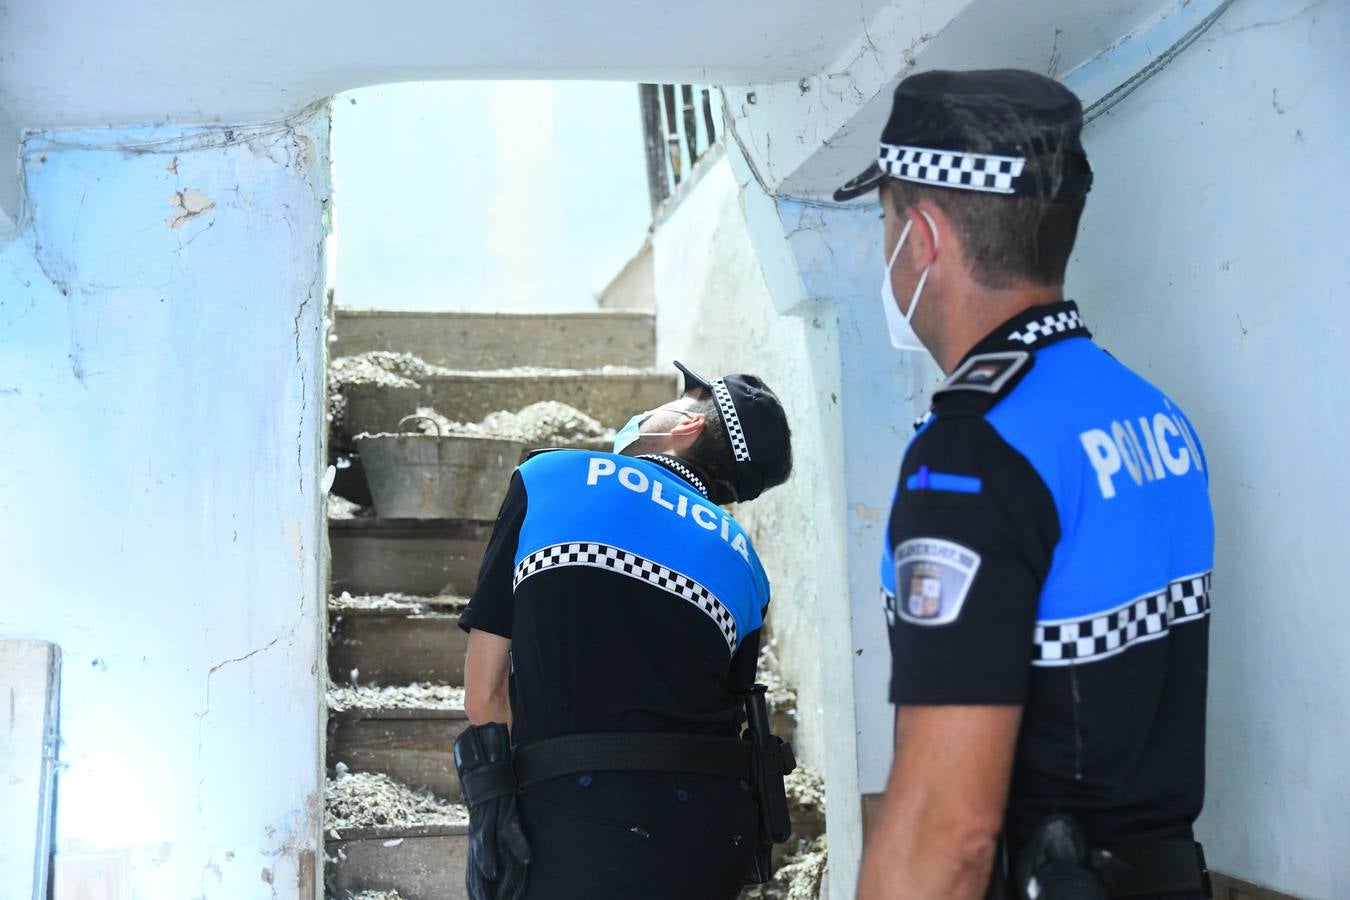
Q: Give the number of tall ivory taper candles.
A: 0